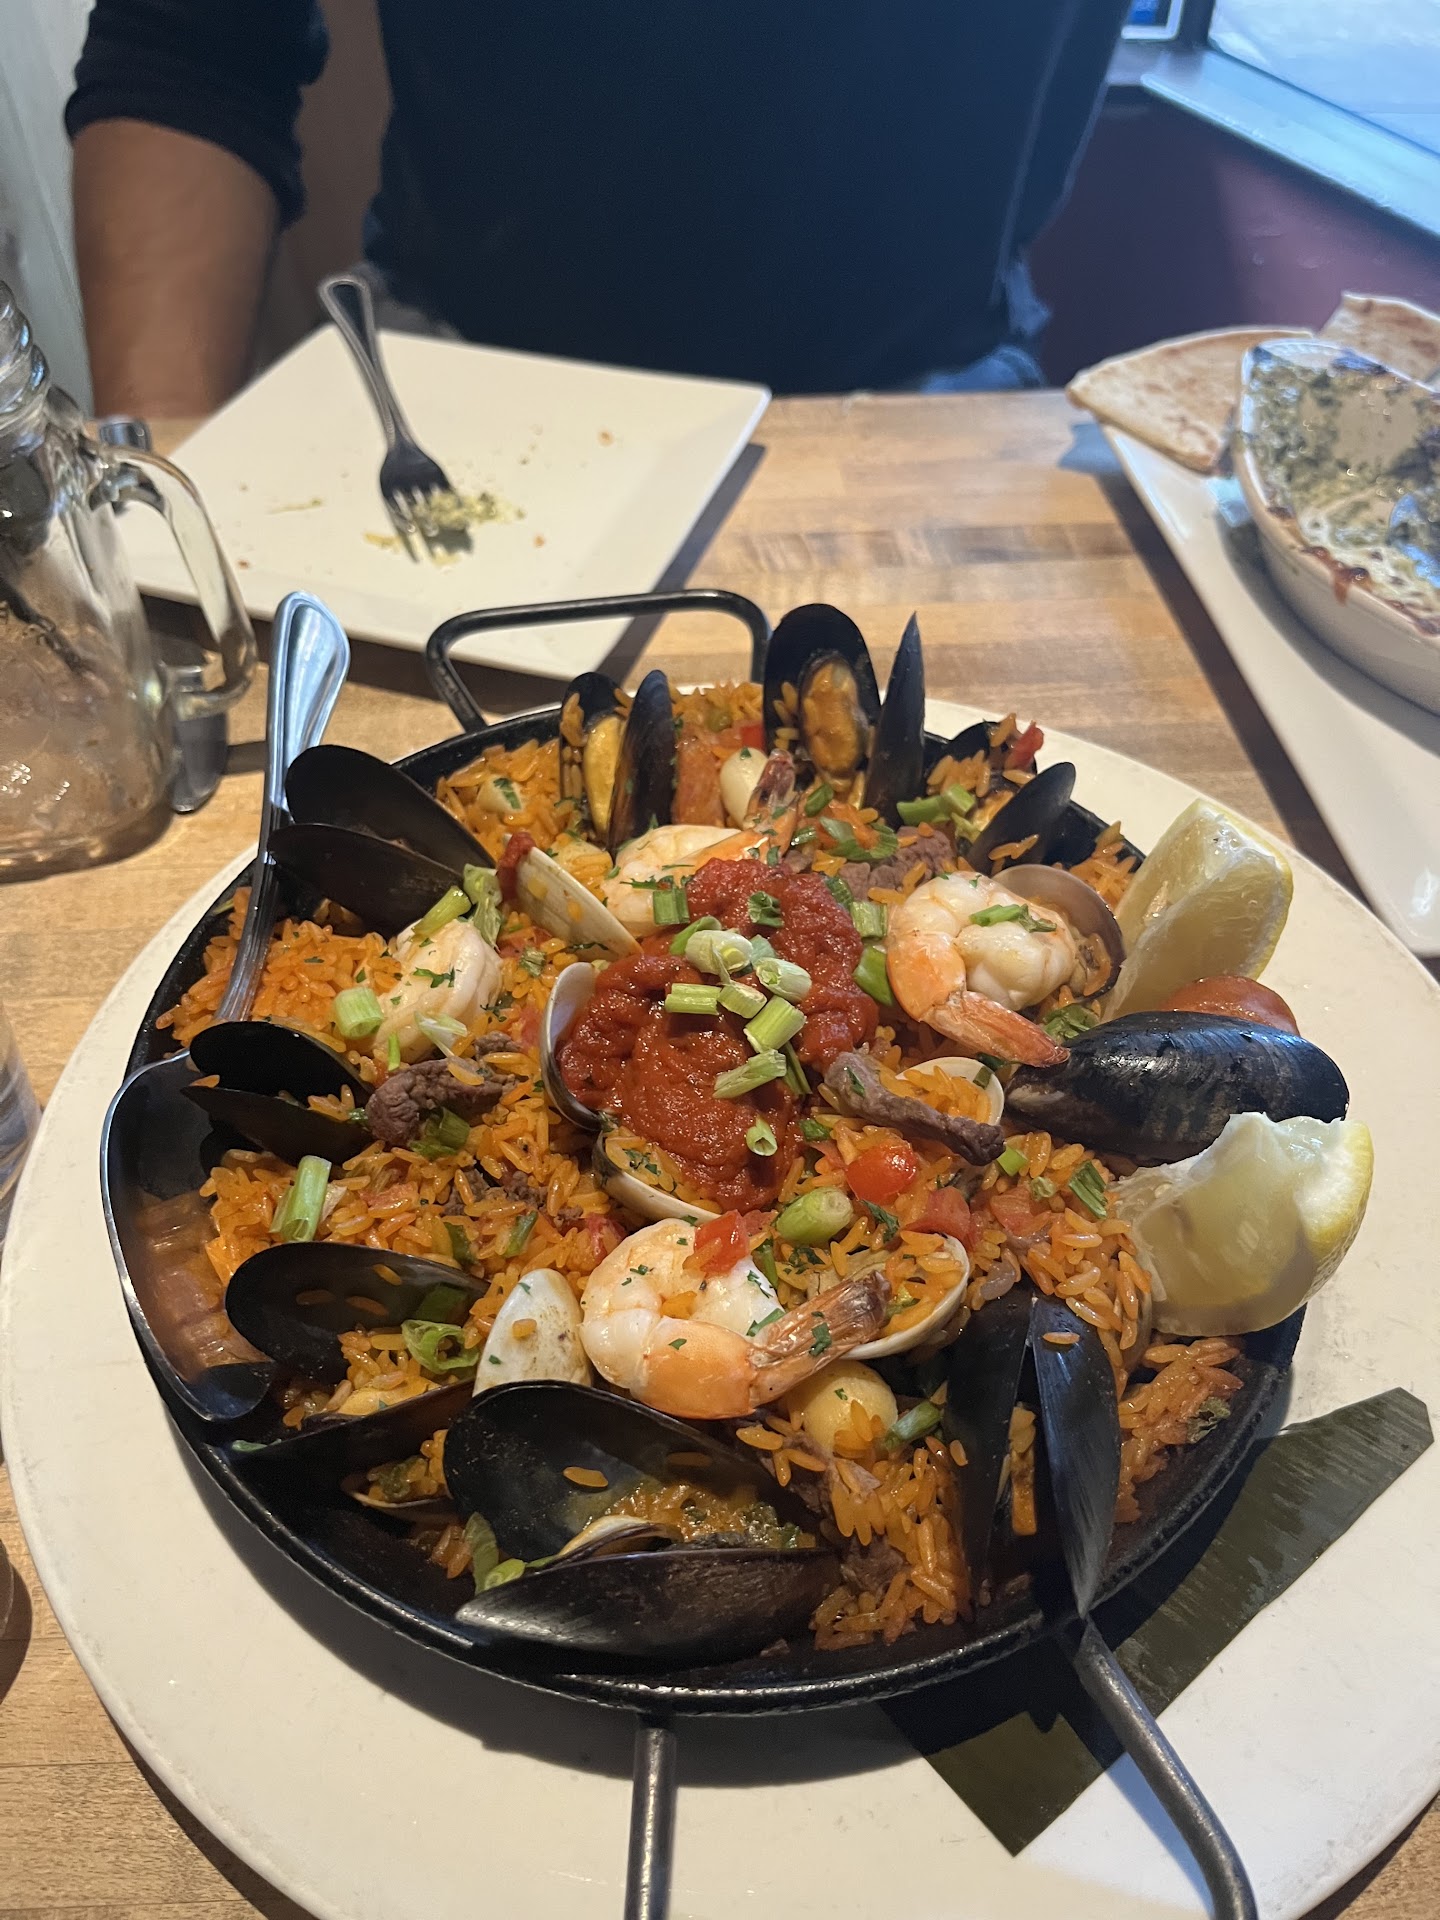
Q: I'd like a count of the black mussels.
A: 9